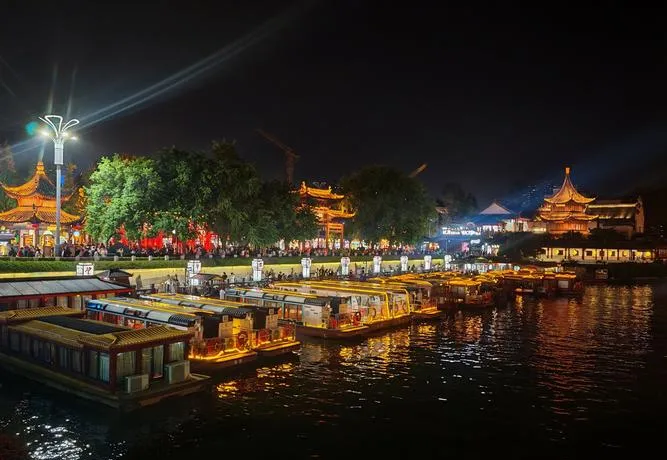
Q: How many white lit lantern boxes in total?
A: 9